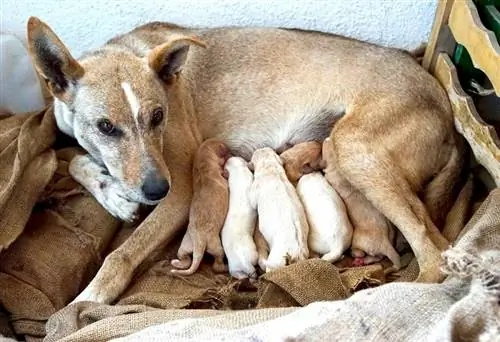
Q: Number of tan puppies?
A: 3